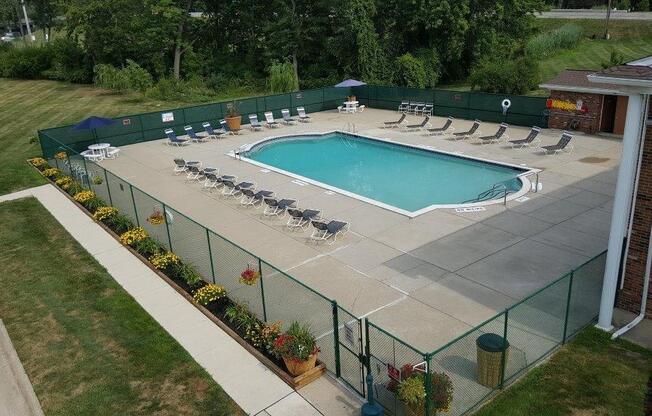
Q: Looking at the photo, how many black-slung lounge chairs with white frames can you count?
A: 15